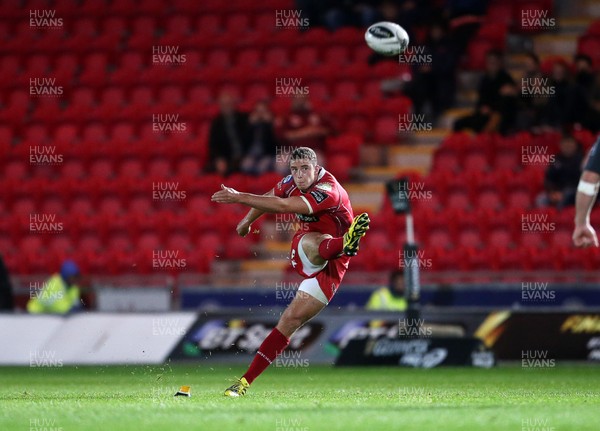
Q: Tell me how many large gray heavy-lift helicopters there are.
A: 0